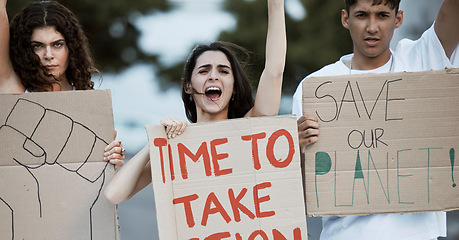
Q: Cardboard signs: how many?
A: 3